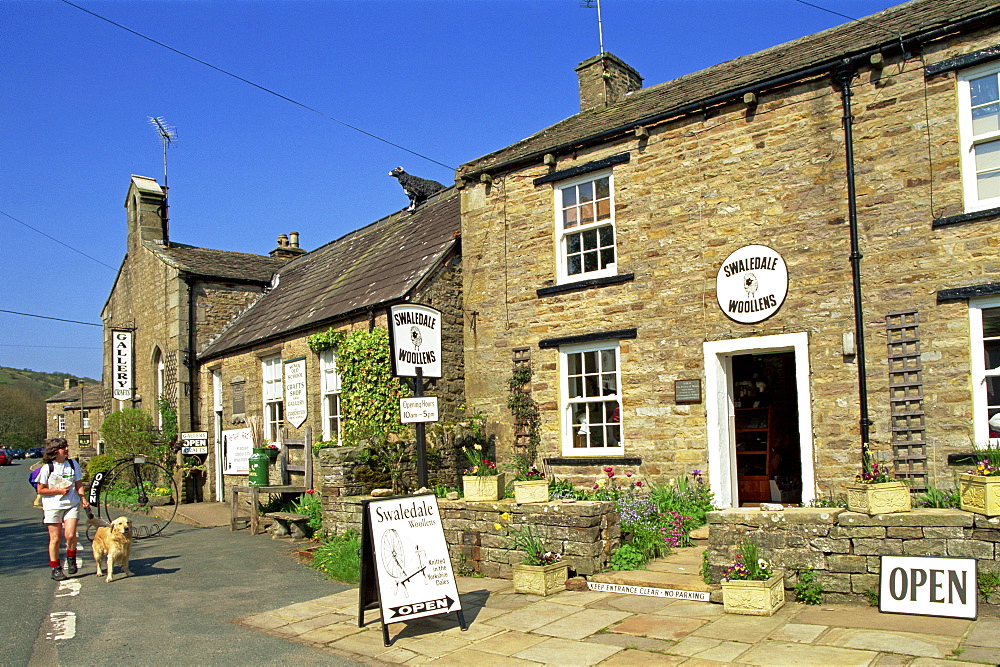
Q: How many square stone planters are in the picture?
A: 6